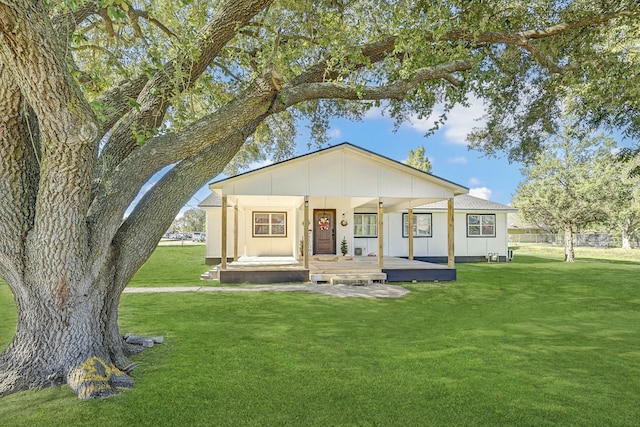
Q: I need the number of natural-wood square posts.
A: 6